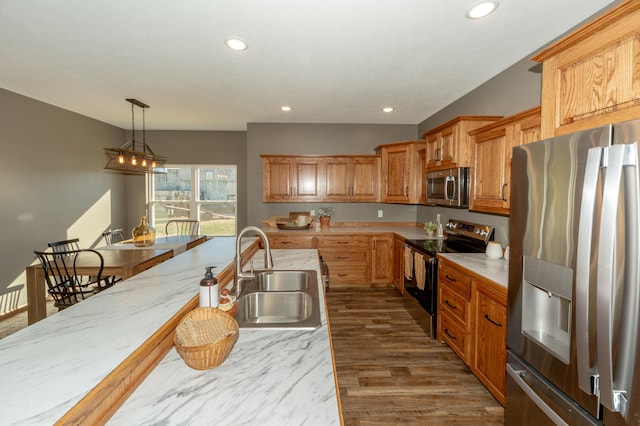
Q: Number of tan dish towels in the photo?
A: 2